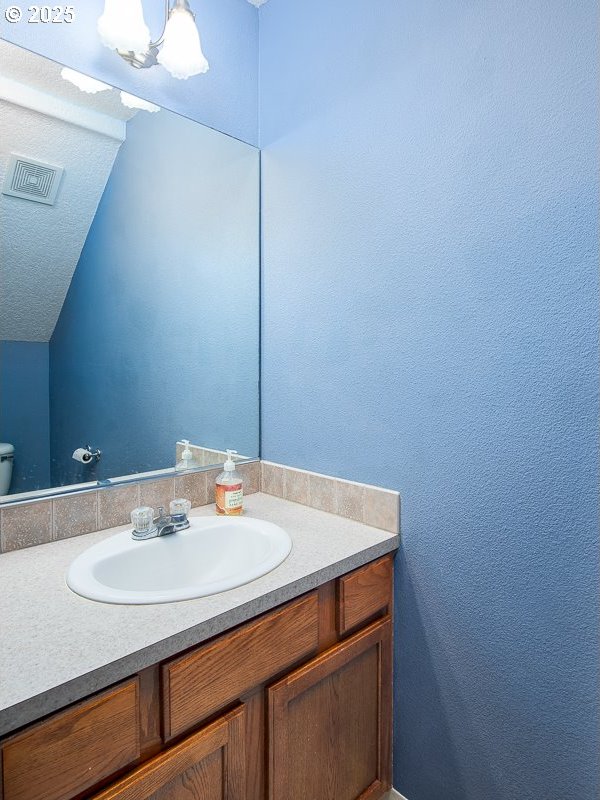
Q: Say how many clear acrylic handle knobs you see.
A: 2